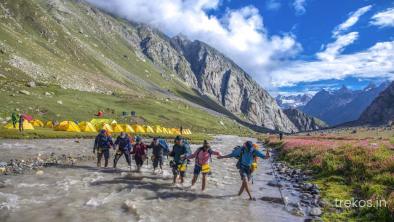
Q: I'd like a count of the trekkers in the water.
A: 7